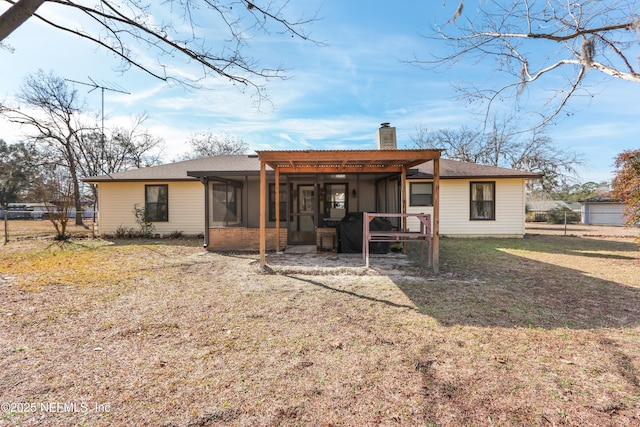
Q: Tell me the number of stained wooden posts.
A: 4